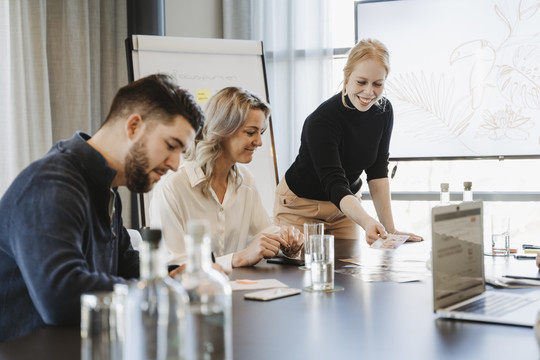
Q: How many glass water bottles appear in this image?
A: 4